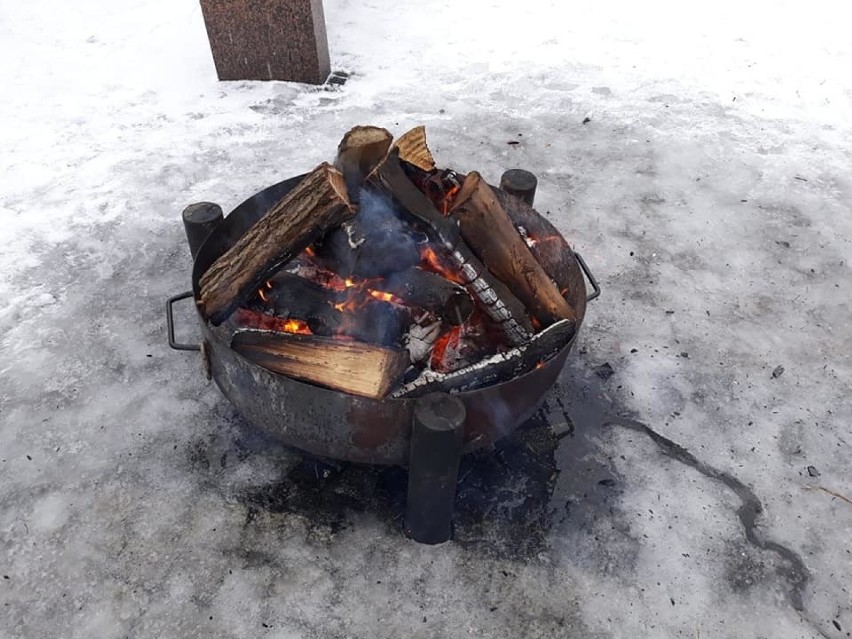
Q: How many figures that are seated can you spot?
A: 0